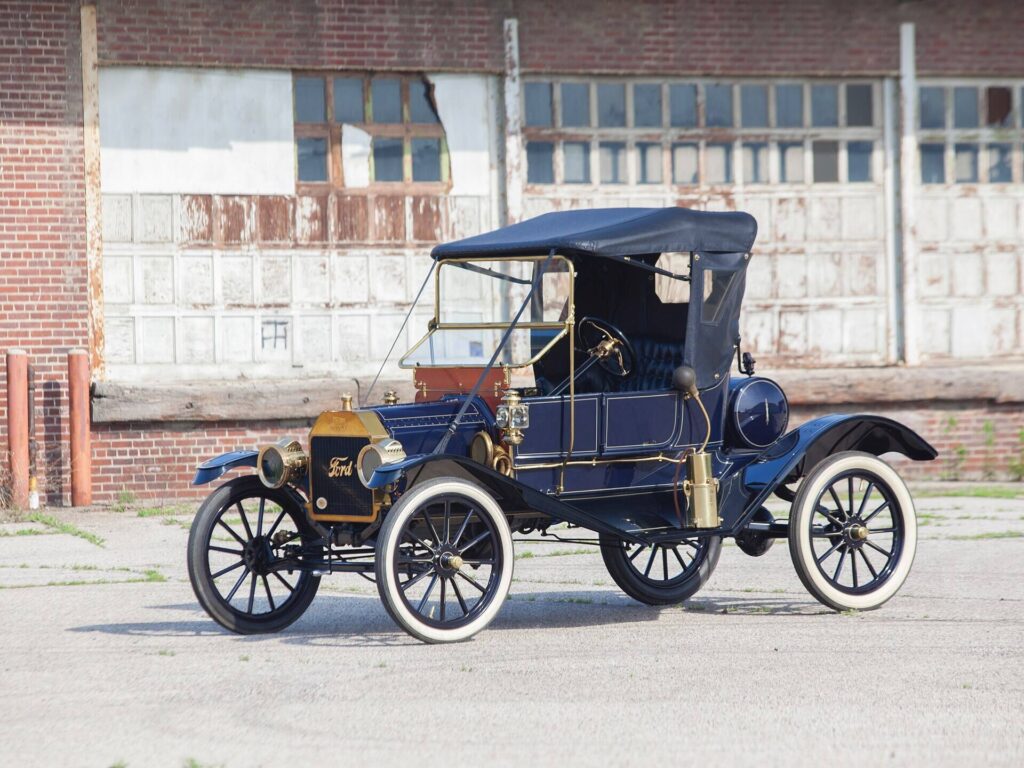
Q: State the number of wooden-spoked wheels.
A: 4